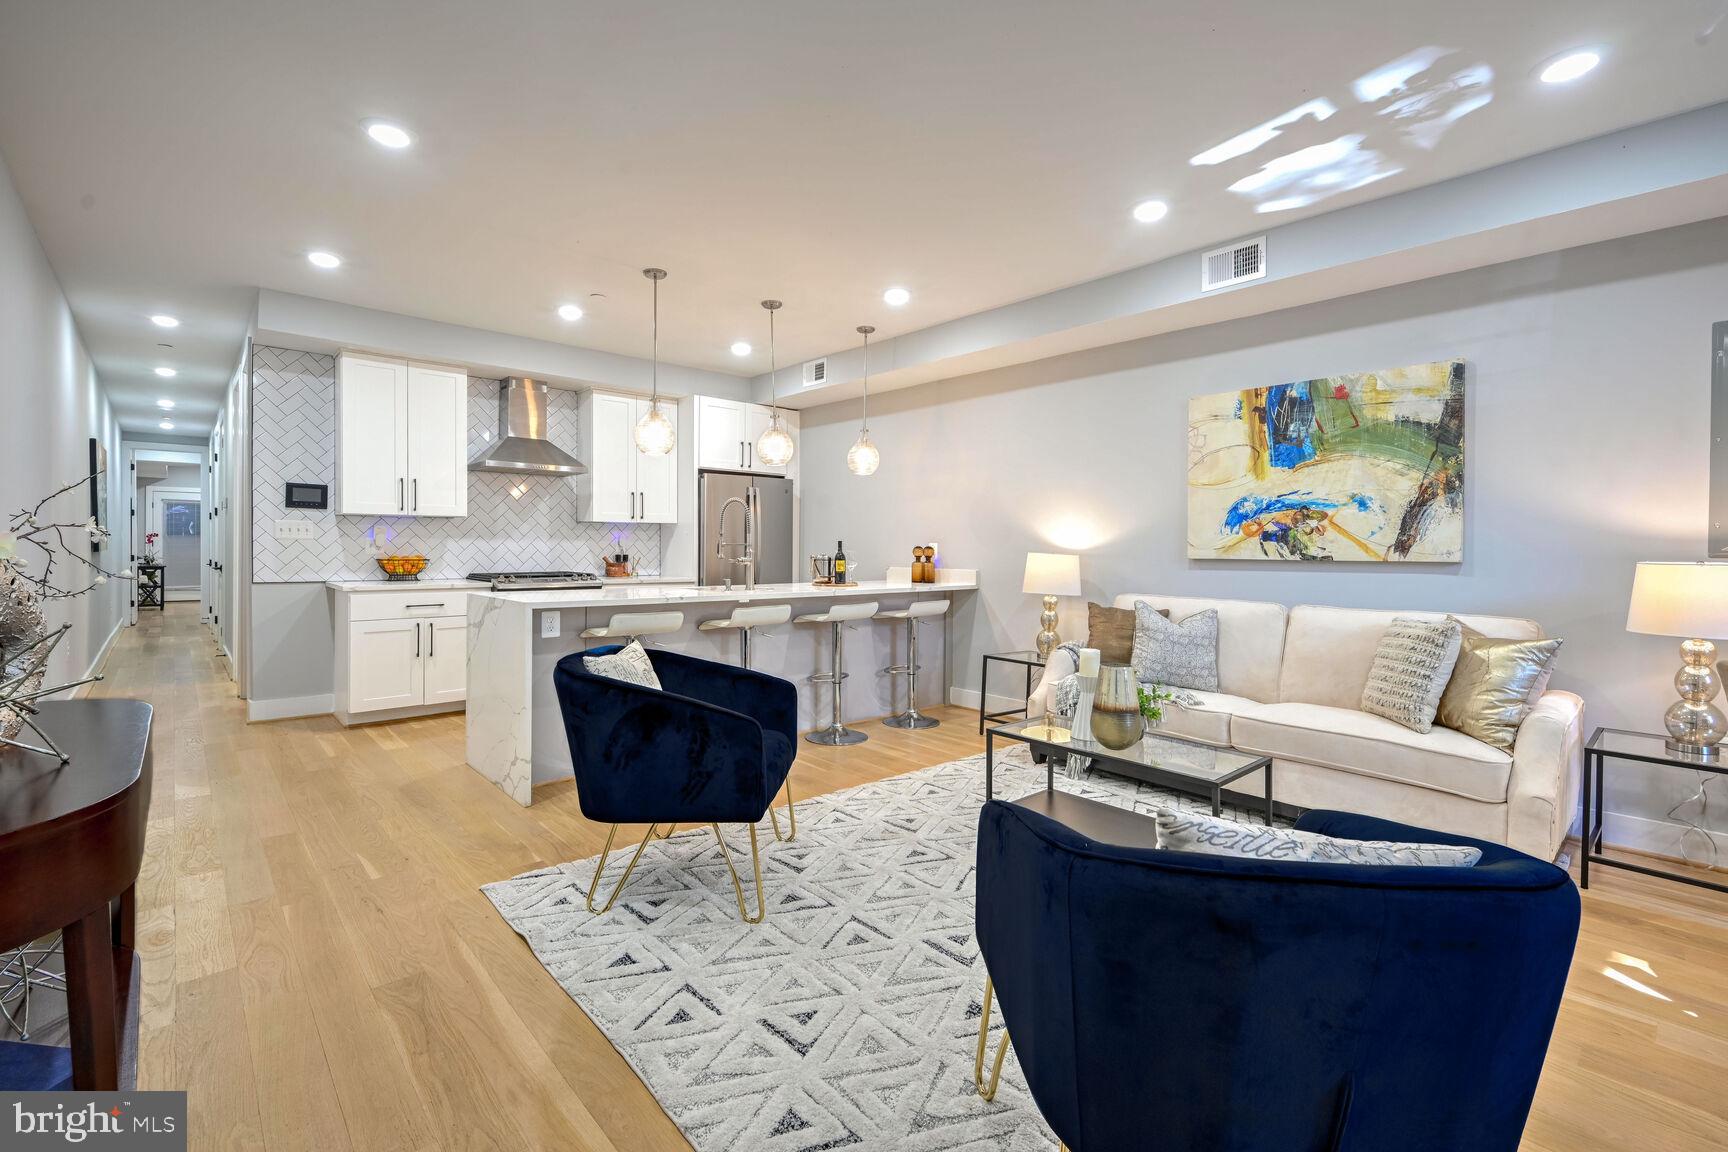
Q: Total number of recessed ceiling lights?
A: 11